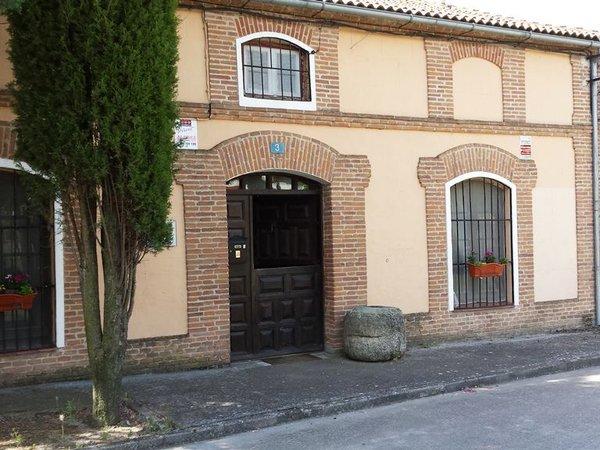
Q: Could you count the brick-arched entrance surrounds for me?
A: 1